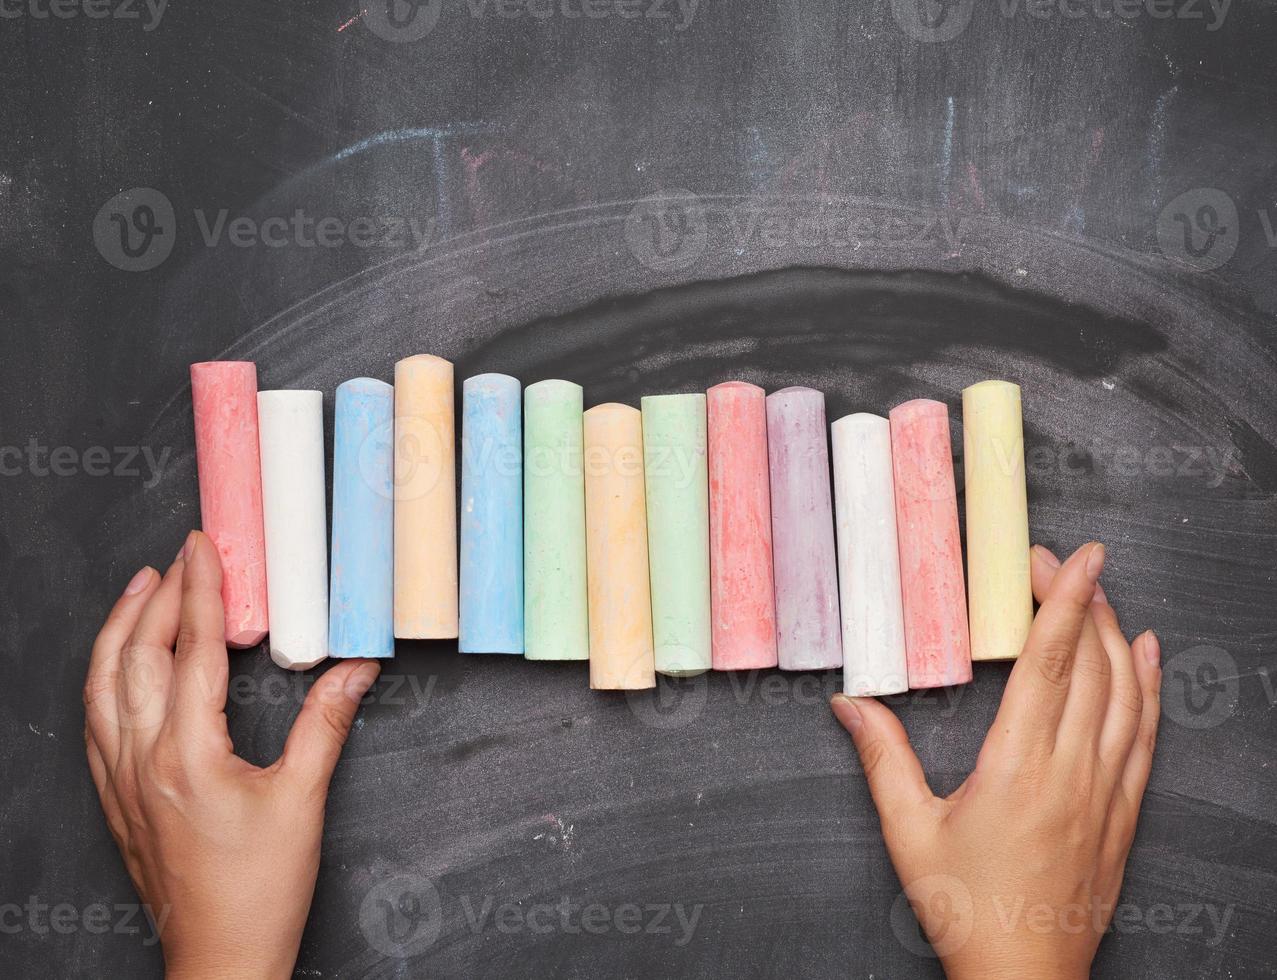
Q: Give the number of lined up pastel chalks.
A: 13